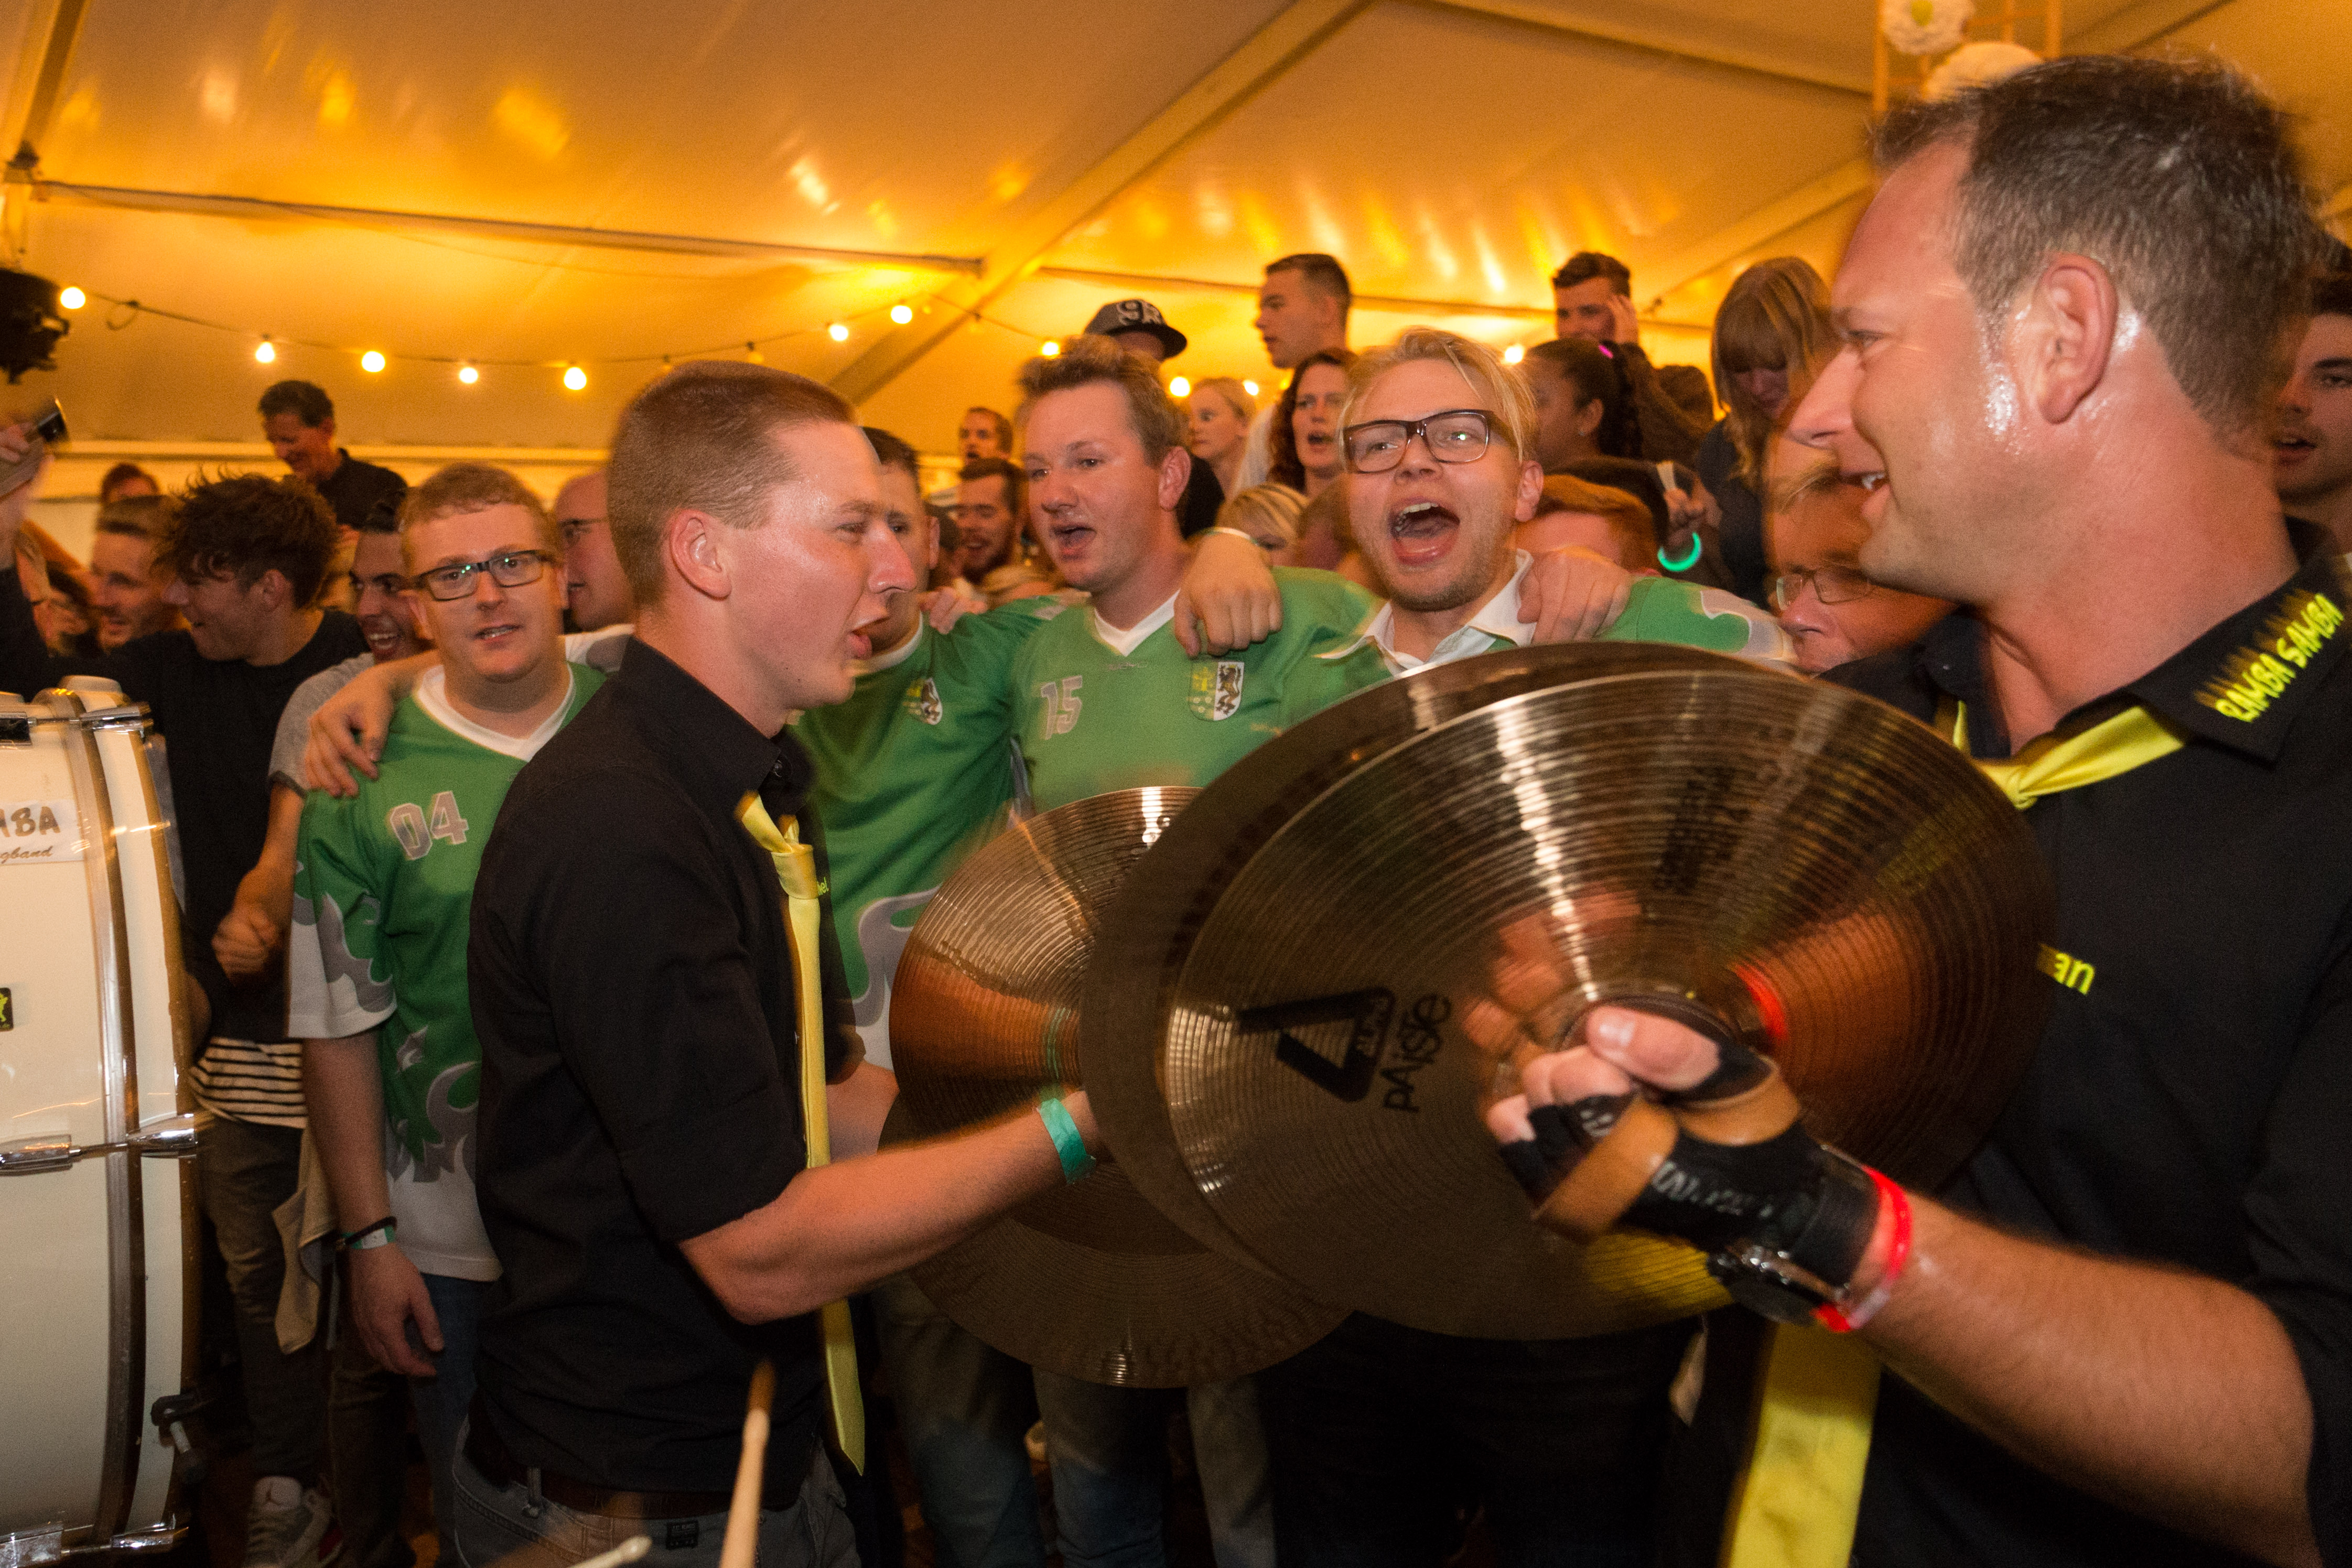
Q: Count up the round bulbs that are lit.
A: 11